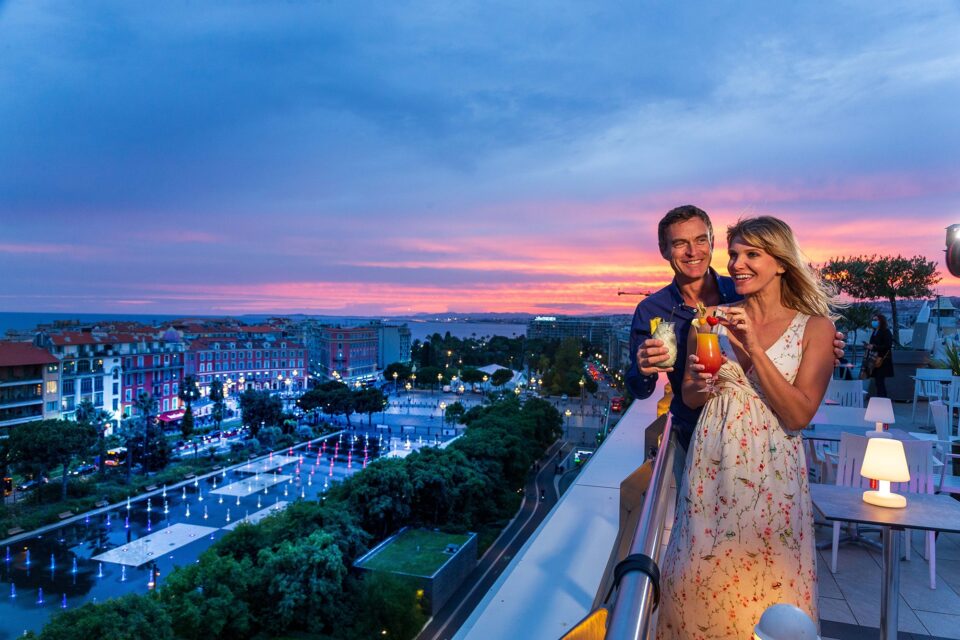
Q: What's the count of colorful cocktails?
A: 2